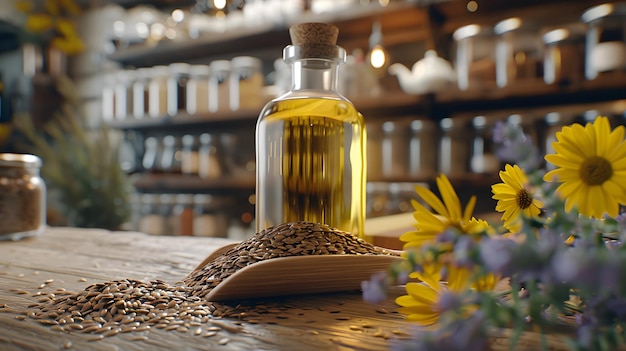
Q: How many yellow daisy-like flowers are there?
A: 4